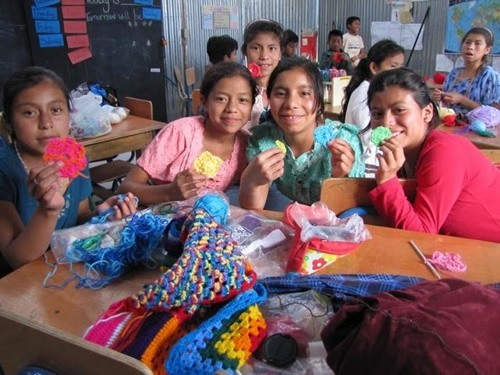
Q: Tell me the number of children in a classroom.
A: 11